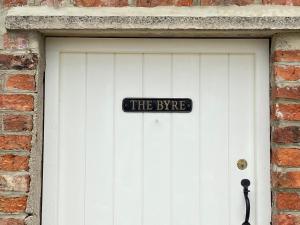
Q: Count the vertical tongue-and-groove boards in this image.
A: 7